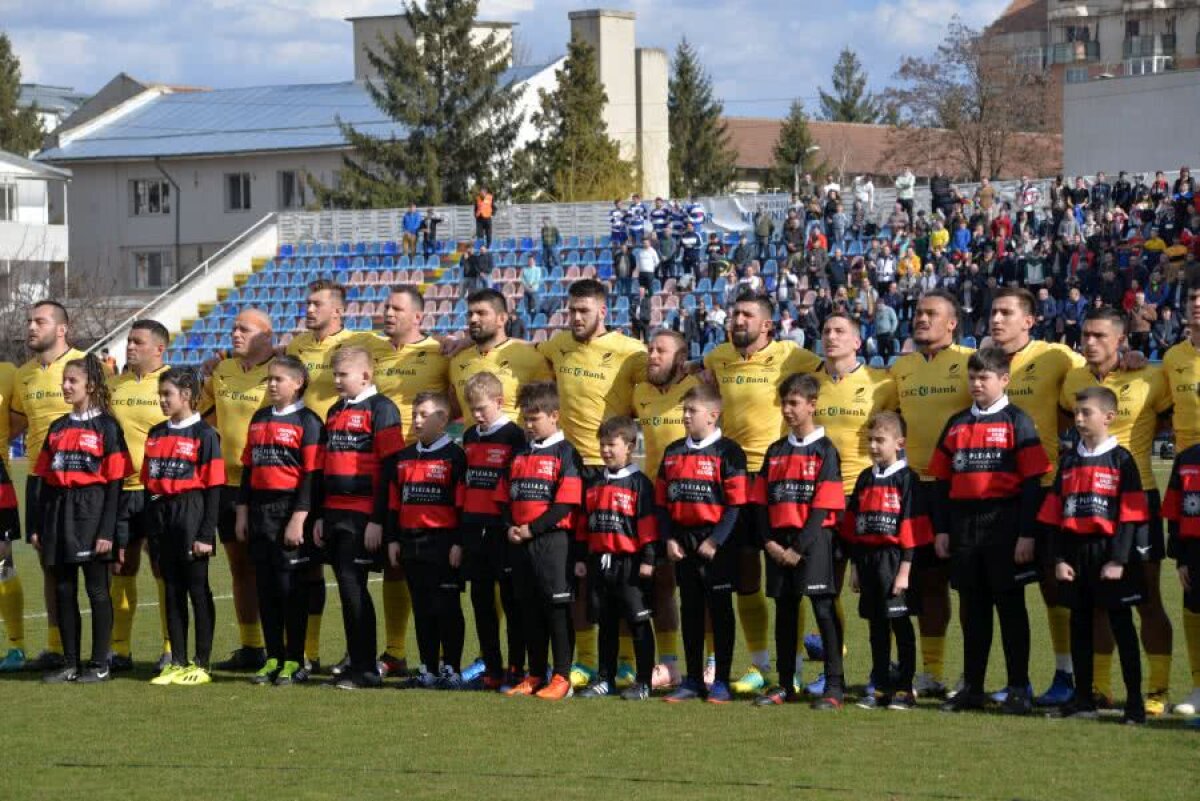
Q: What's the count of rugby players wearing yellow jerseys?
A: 15